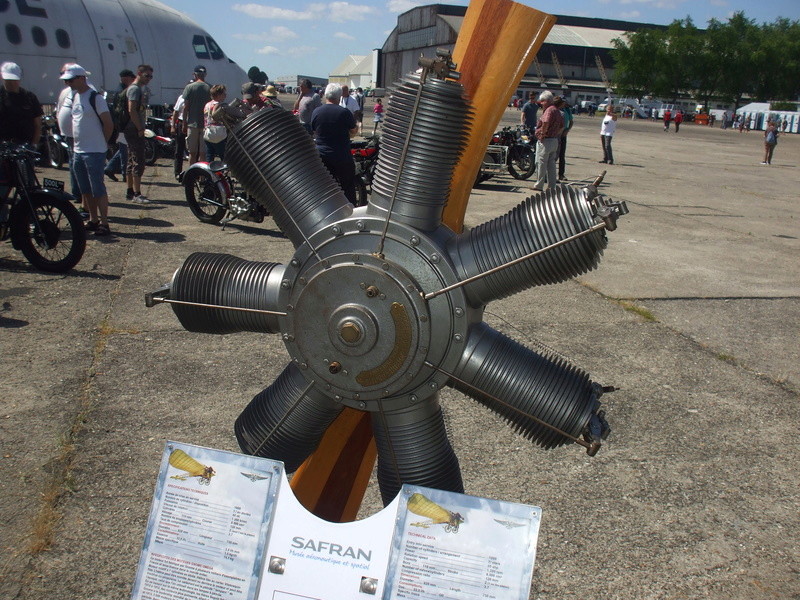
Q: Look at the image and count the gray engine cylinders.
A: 7